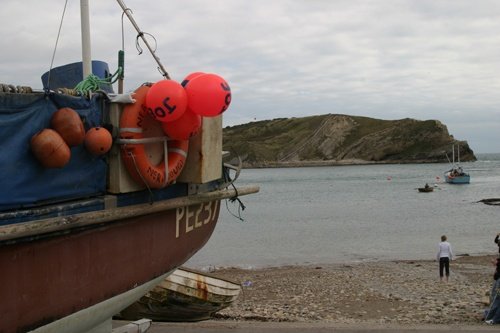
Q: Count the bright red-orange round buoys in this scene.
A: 4